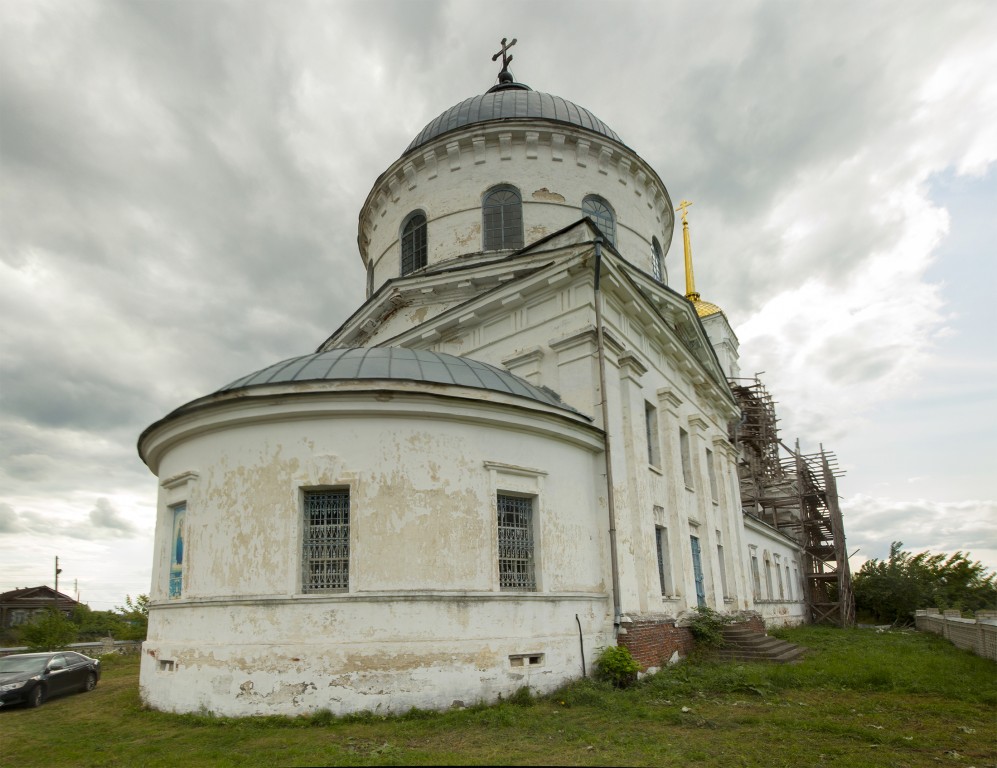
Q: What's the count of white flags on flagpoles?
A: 0